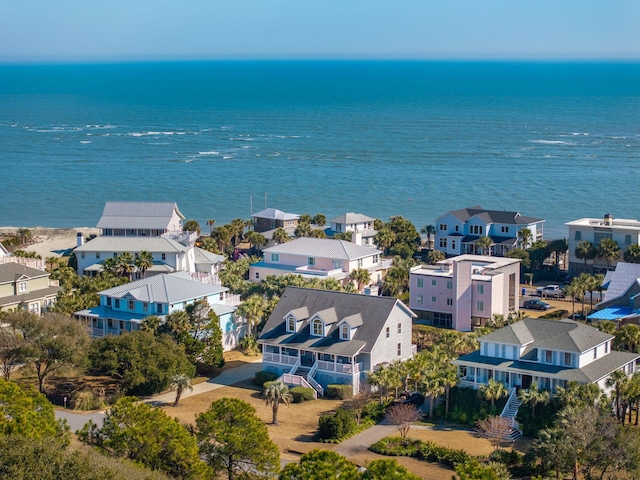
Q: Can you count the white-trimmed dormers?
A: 3